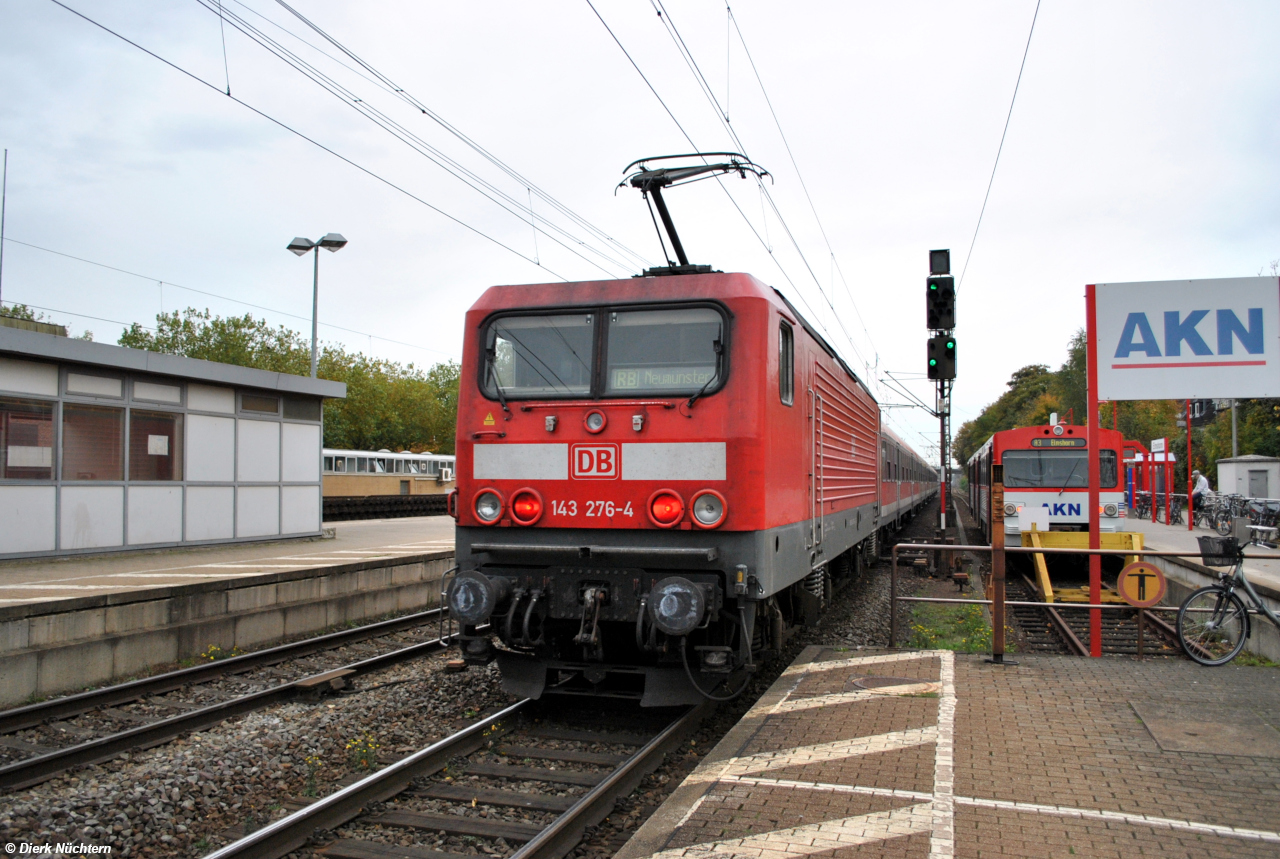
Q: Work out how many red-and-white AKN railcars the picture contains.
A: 1